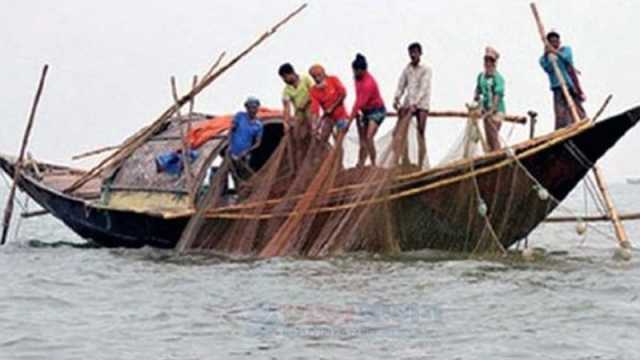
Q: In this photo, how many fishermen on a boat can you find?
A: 7